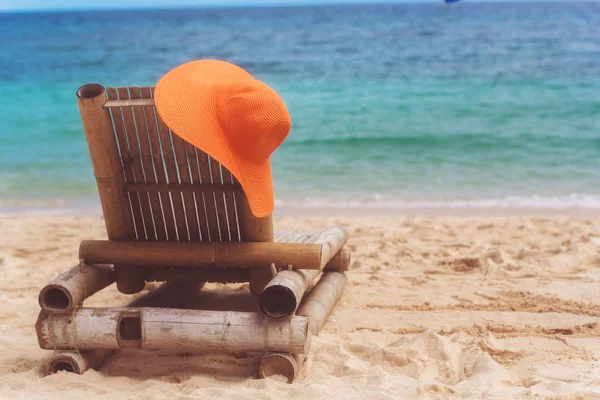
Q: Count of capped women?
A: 0